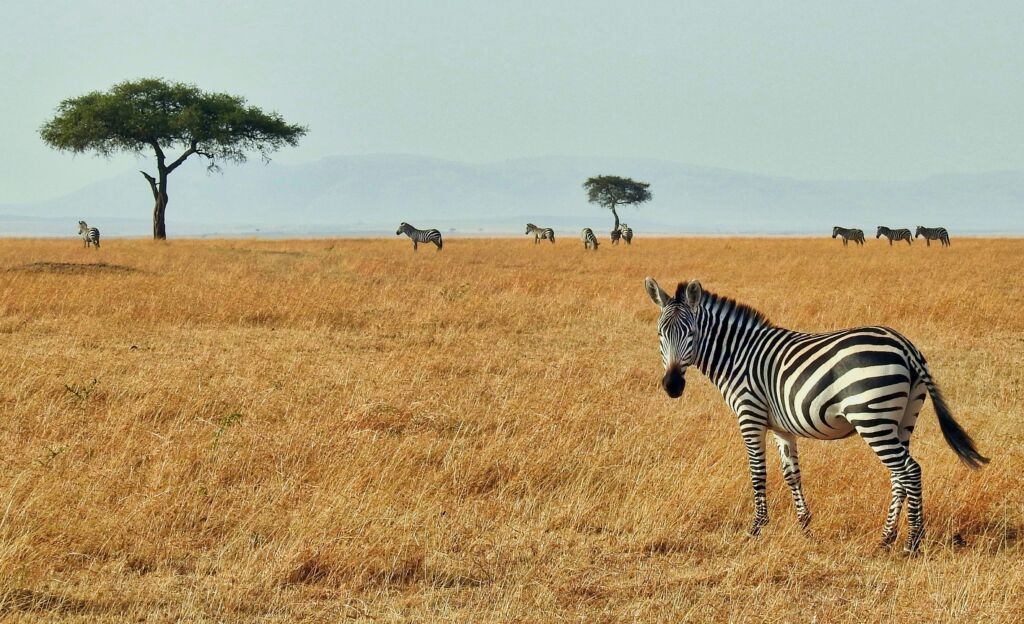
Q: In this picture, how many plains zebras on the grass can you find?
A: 10